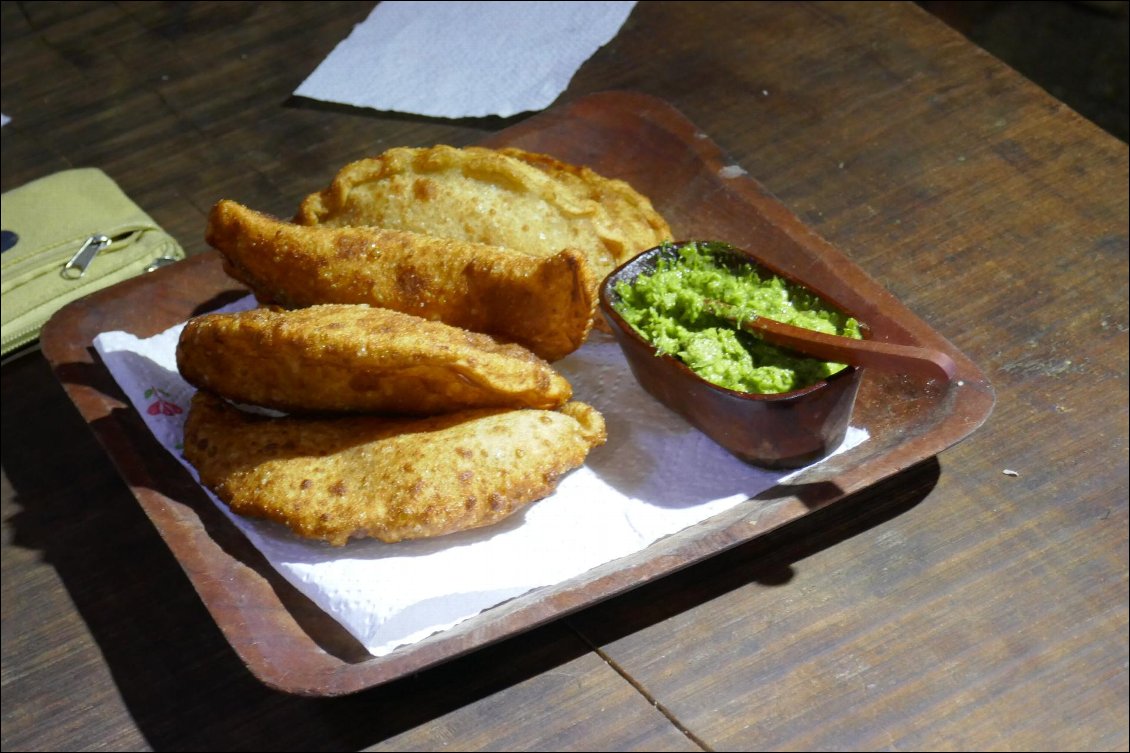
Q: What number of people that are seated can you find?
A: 0